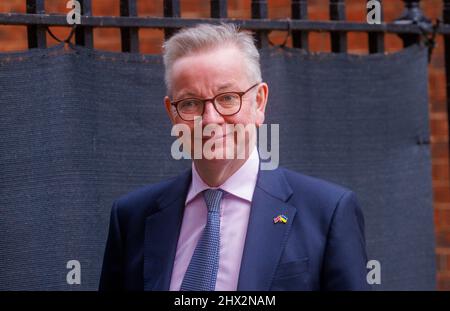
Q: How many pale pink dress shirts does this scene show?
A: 1